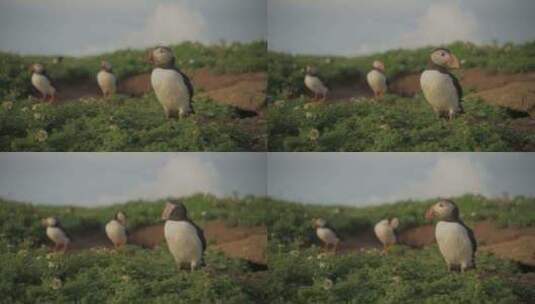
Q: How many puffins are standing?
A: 12